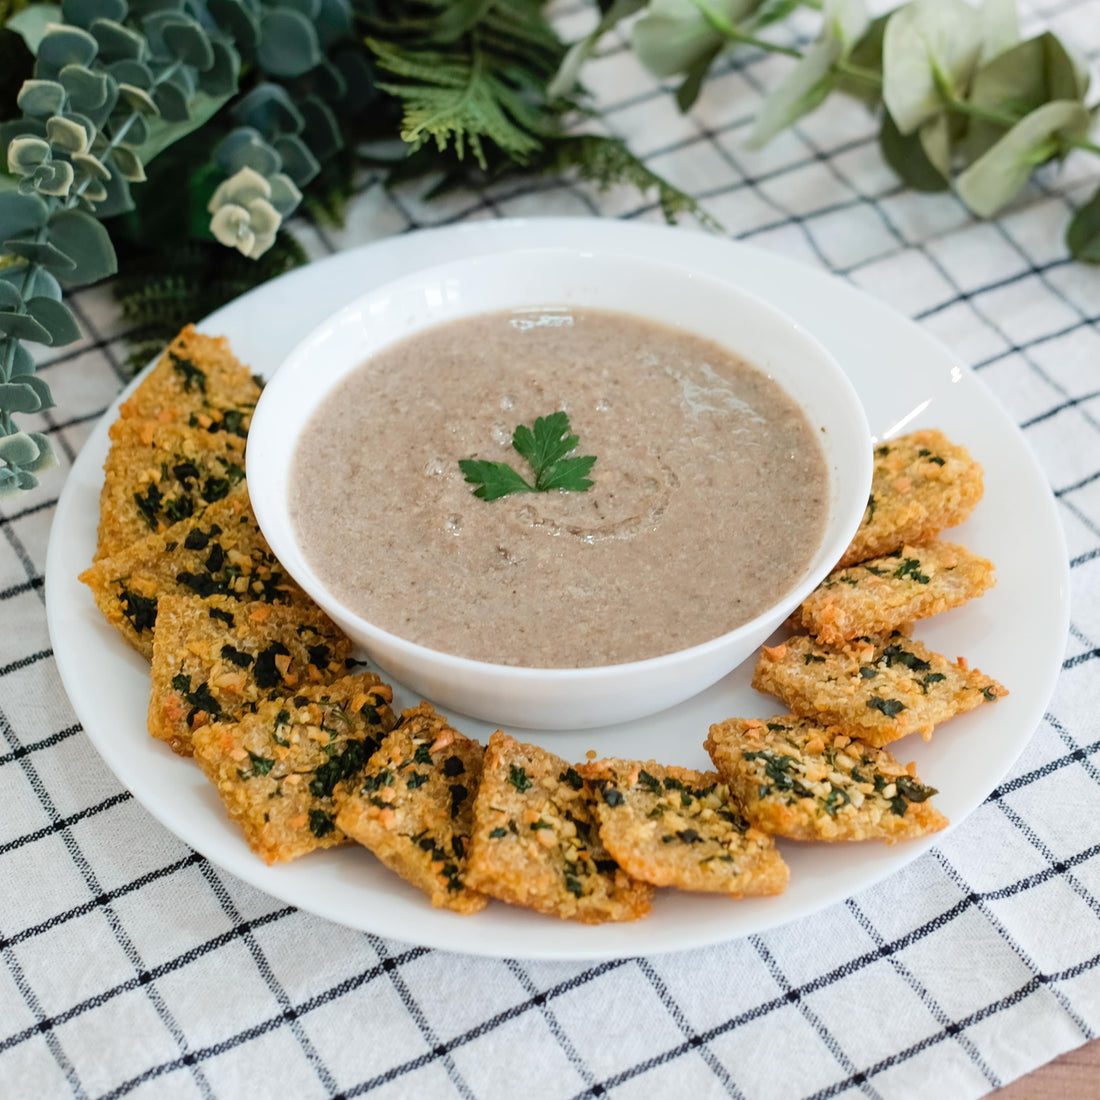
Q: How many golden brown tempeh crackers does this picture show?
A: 12